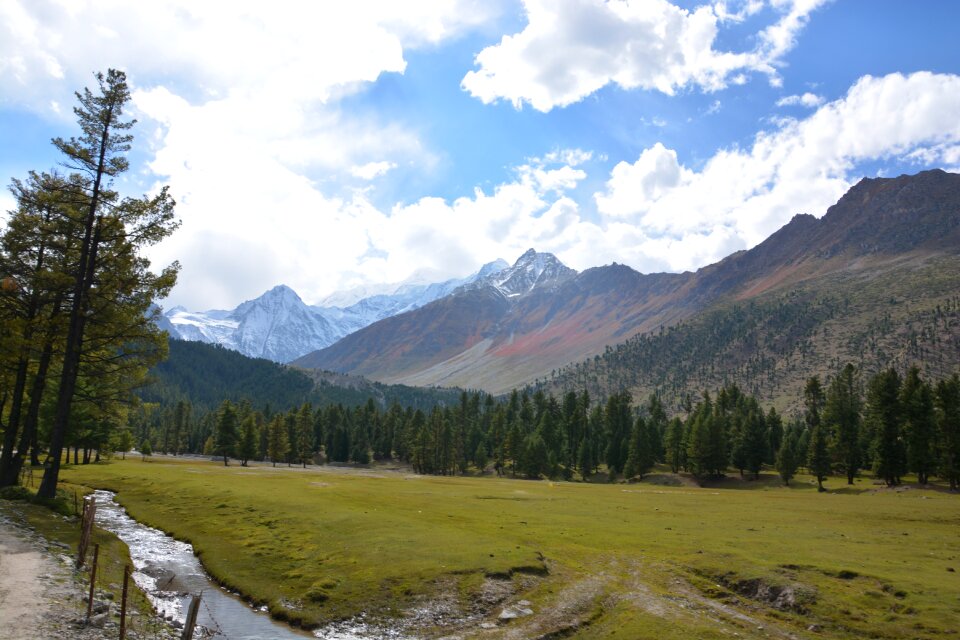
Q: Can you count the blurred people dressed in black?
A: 0